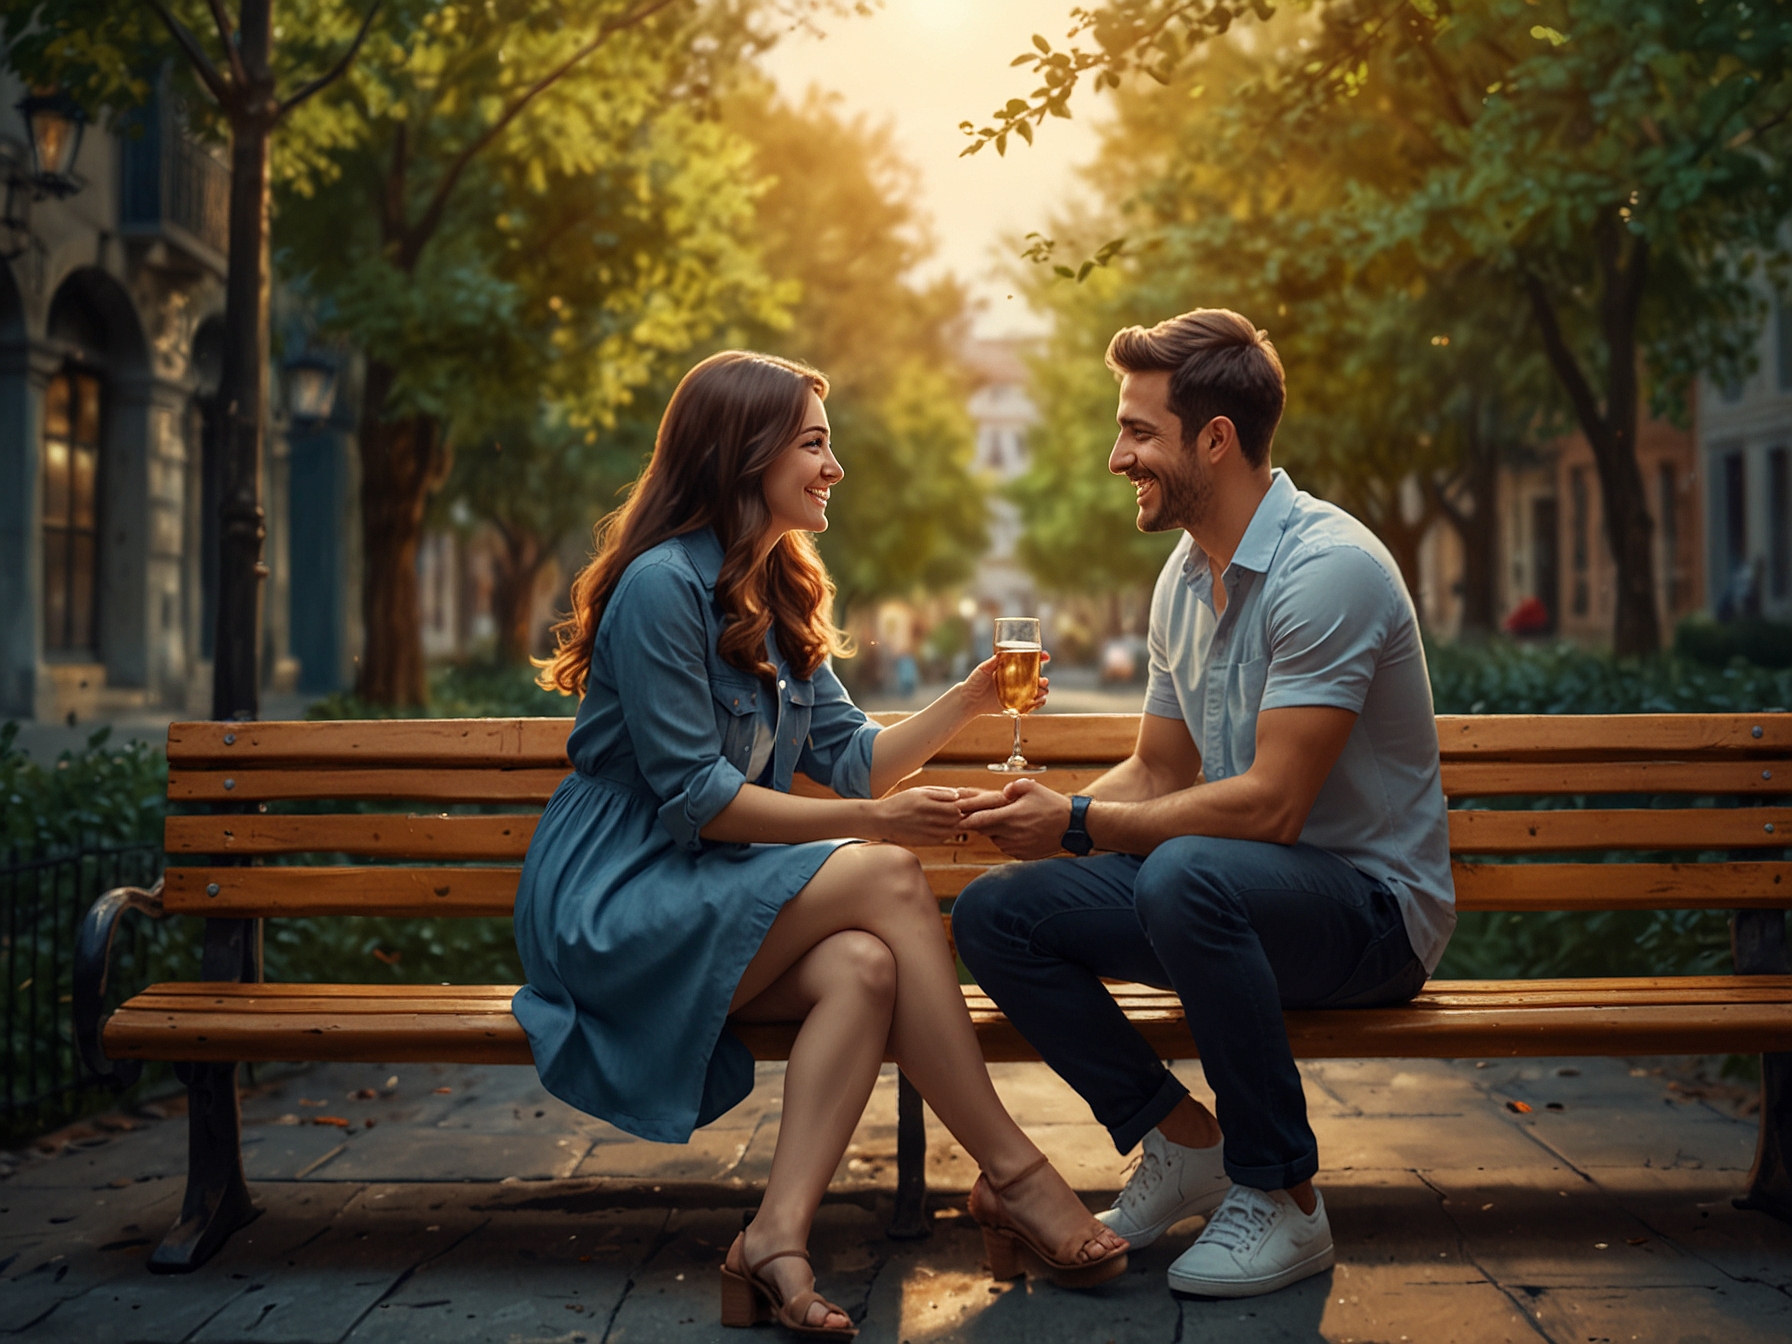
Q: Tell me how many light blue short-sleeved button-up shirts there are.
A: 1